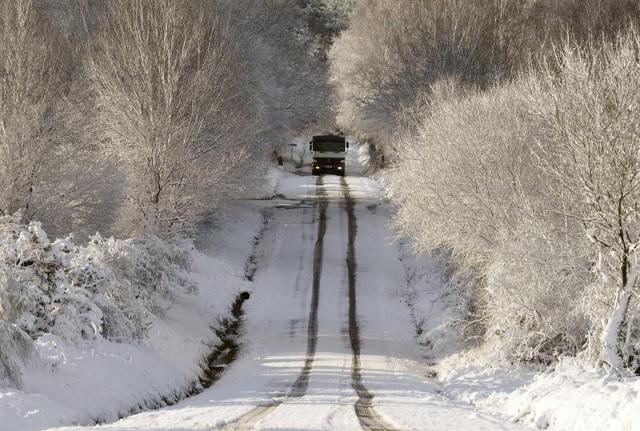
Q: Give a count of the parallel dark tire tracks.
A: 2